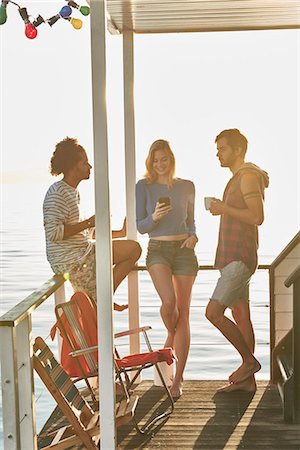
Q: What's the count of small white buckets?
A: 1